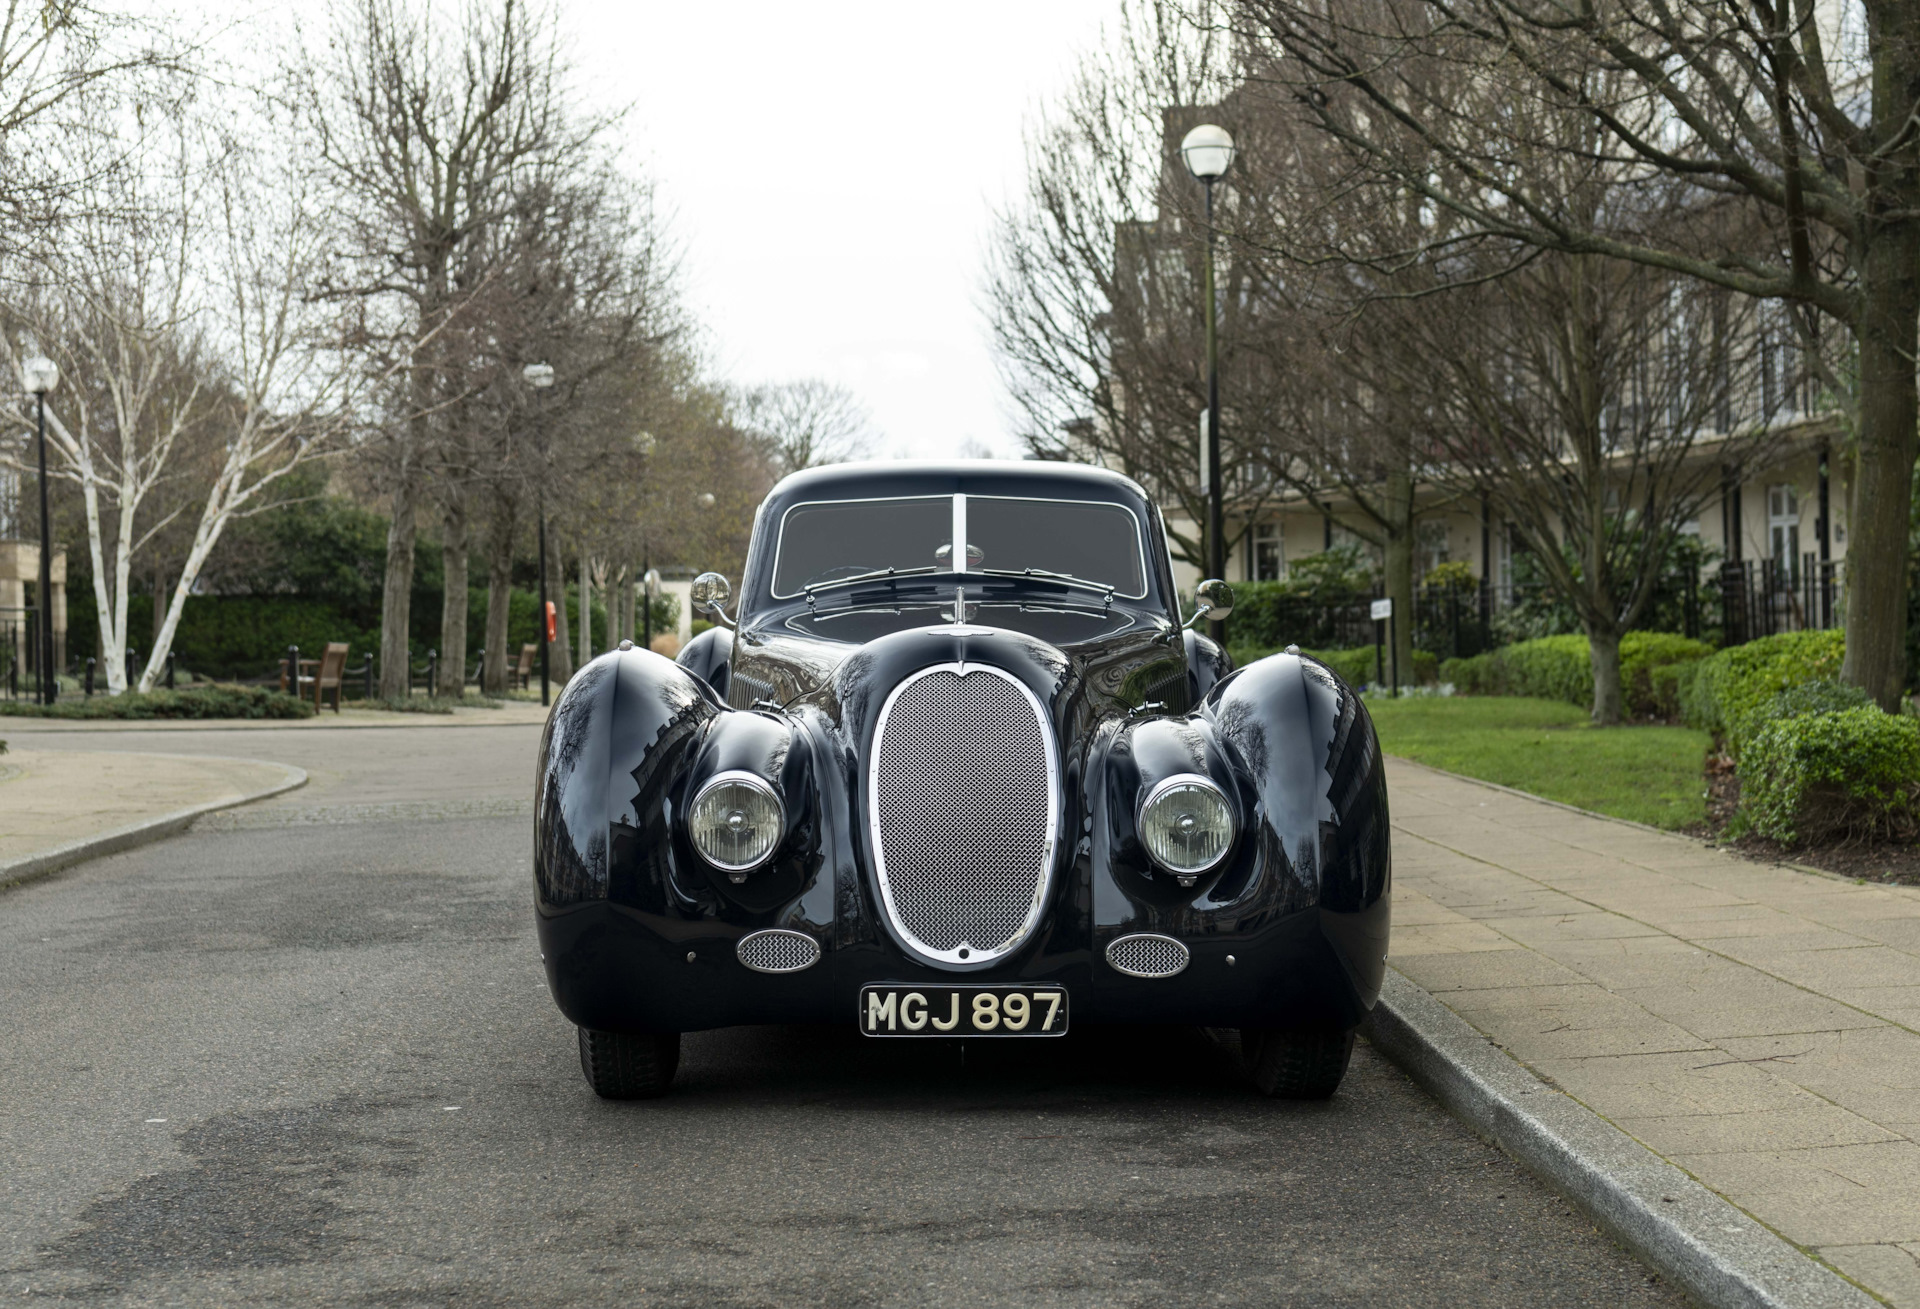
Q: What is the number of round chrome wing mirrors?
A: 2